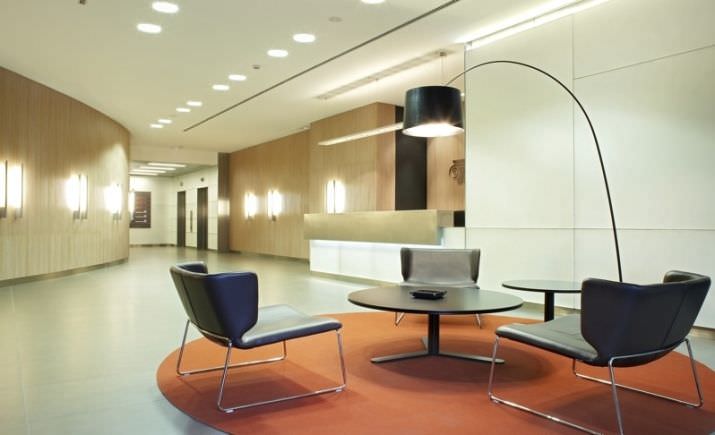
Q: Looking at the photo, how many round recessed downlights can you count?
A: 11